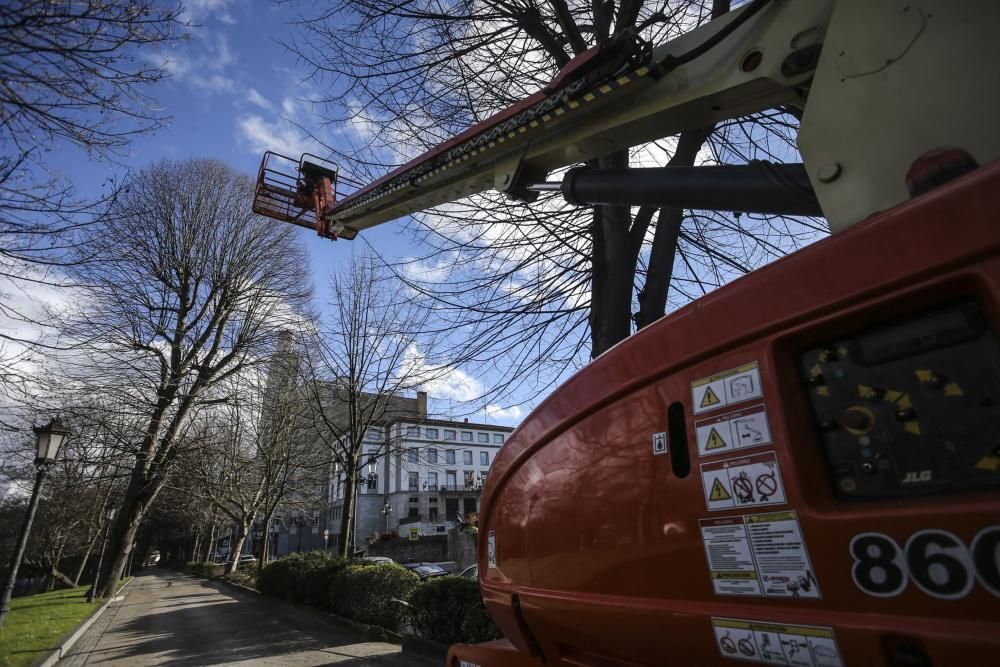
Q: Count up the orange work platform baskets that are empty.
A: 1